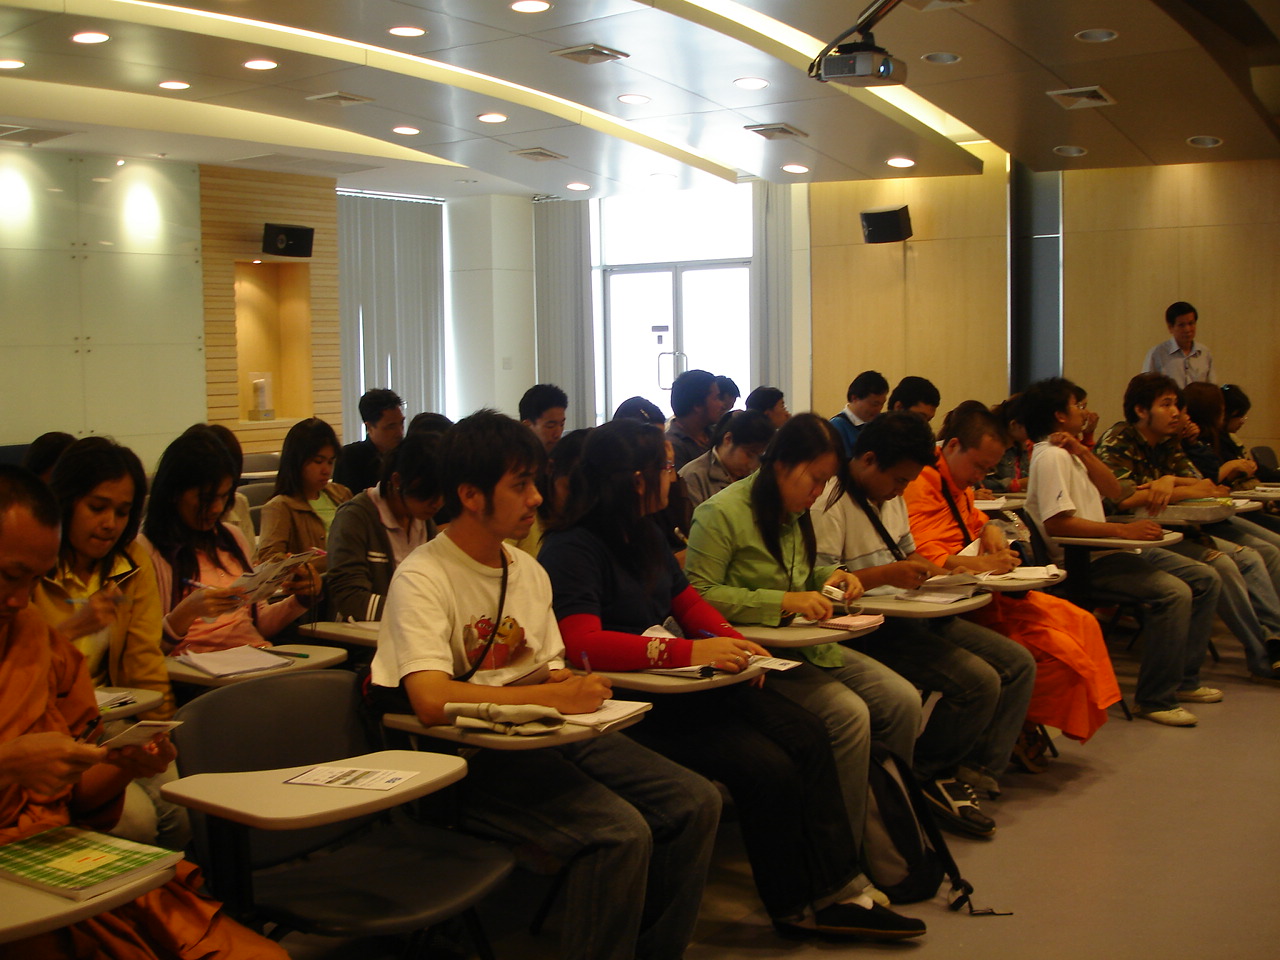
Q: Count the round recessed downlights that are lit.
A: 13